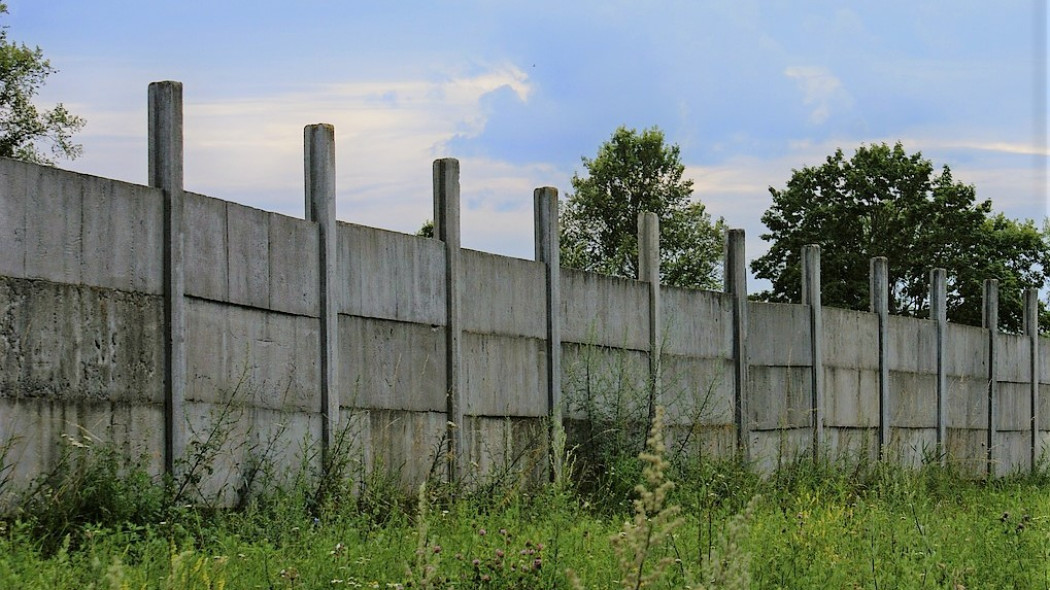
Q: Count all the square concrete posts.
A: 11